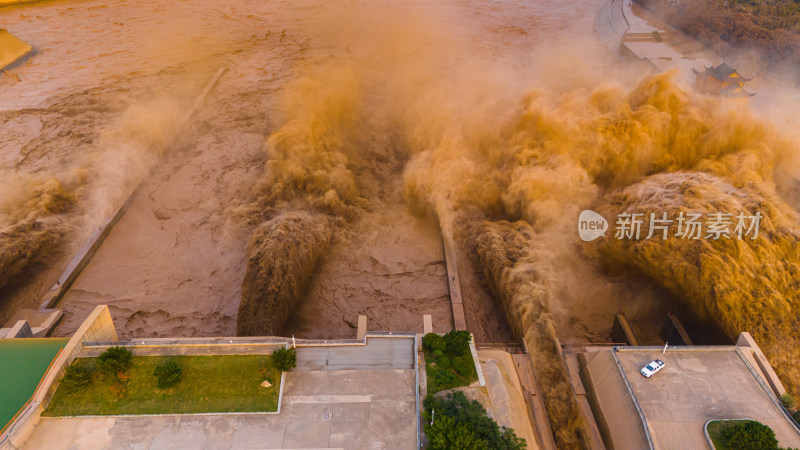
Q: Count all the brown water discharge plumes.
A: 4